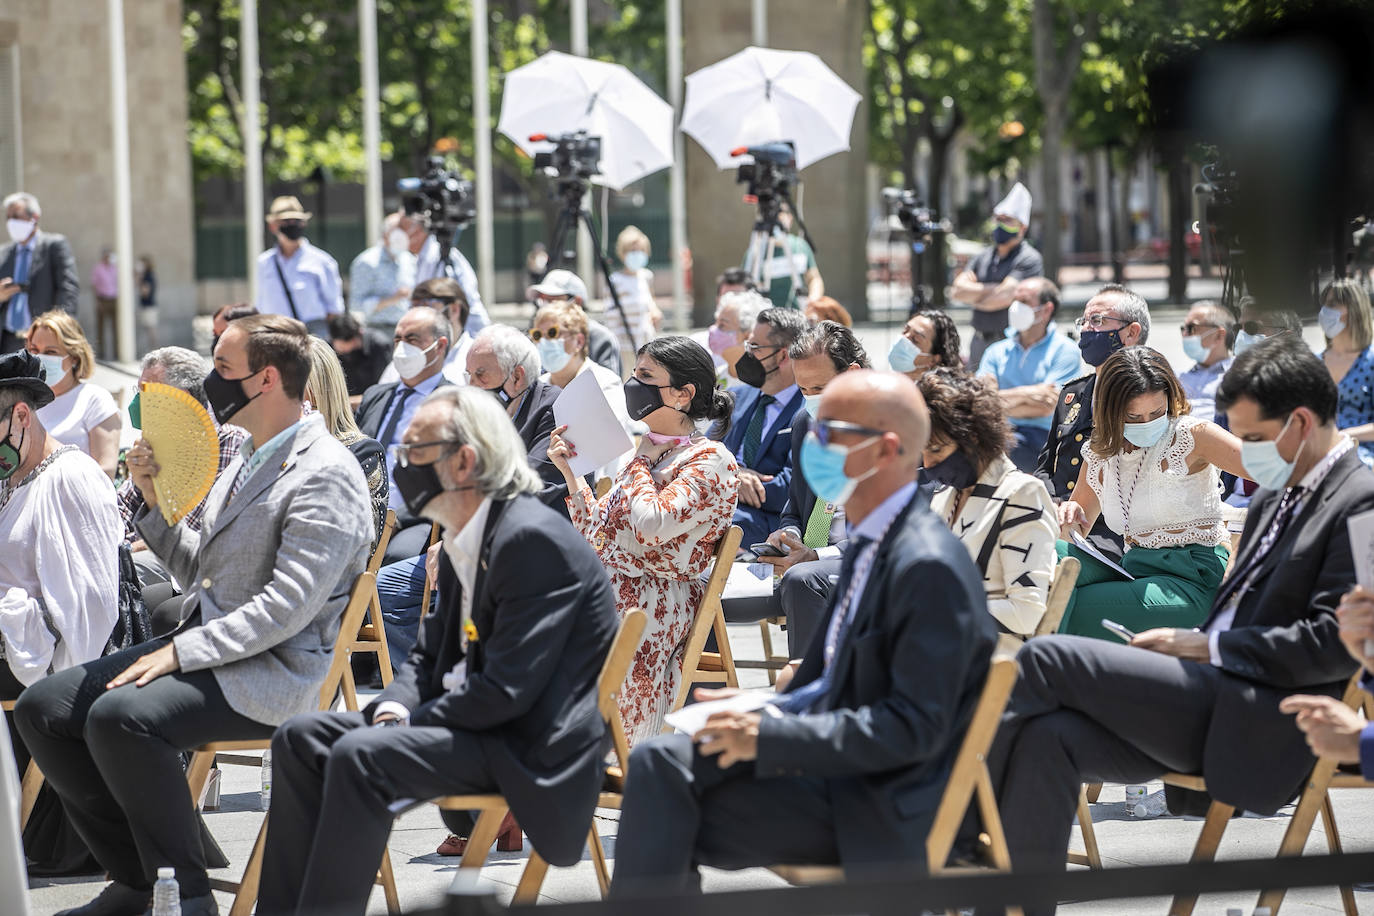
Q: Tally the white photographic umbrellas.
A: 2